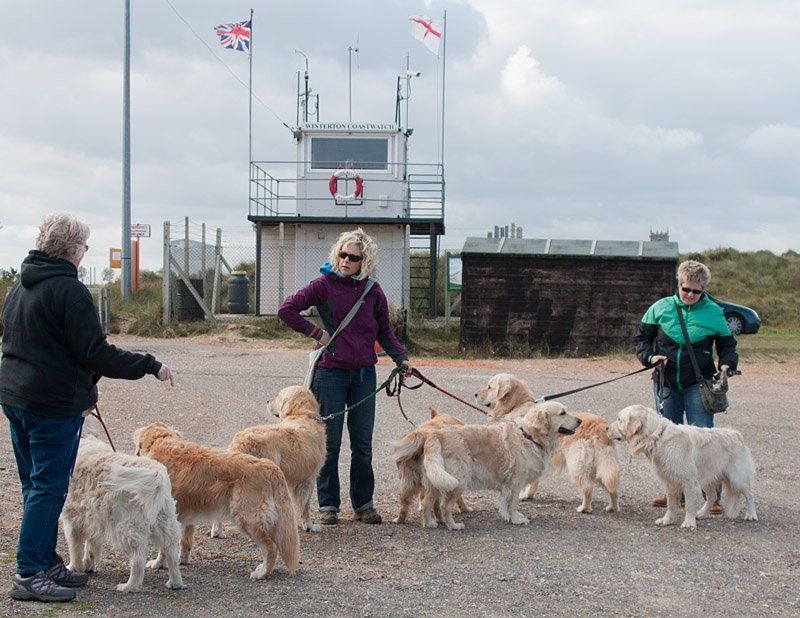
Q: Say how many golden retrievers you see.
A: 7